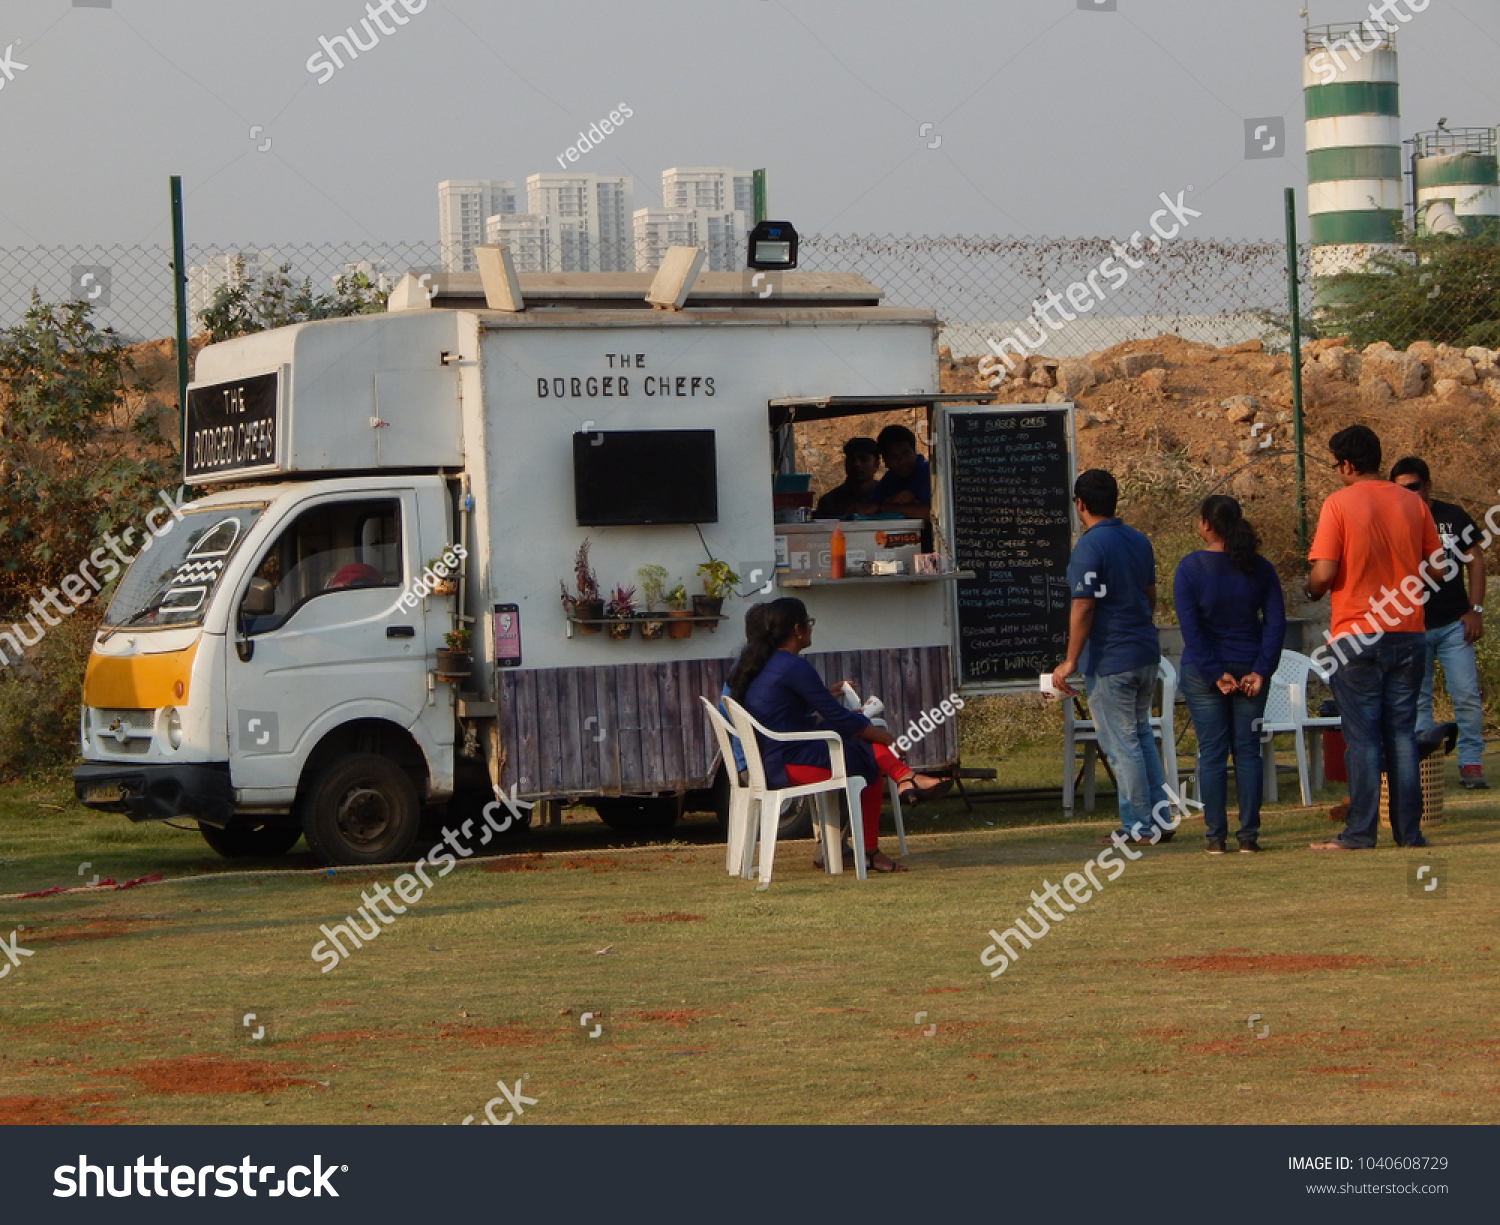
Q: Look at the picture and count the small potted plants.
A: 7